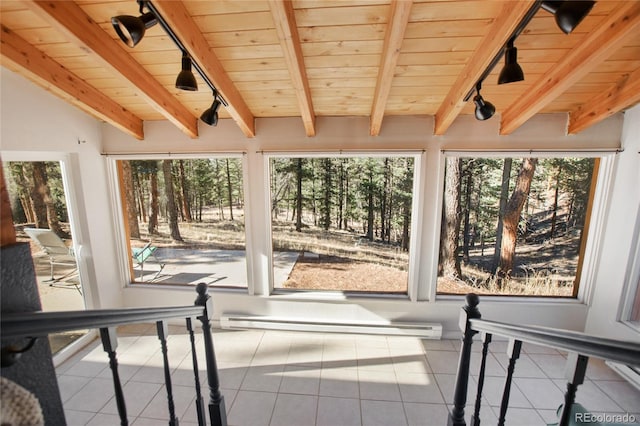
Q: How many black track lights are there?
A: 6